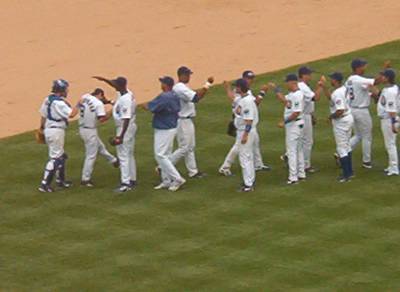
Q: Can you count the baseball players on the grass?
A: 12